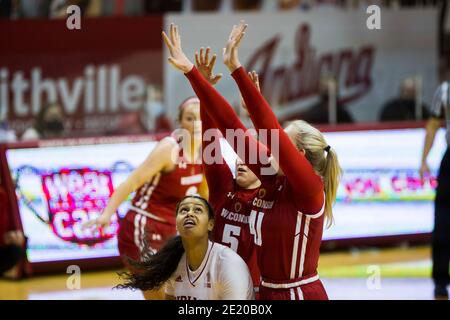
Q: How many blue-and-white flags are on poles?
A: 0